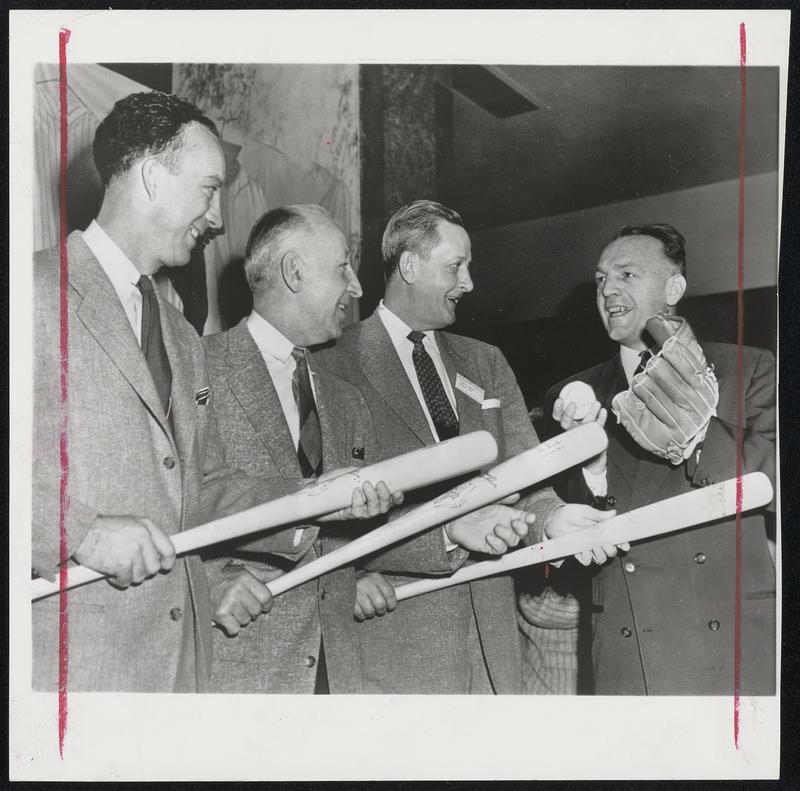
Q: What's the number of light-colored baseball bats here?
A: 3